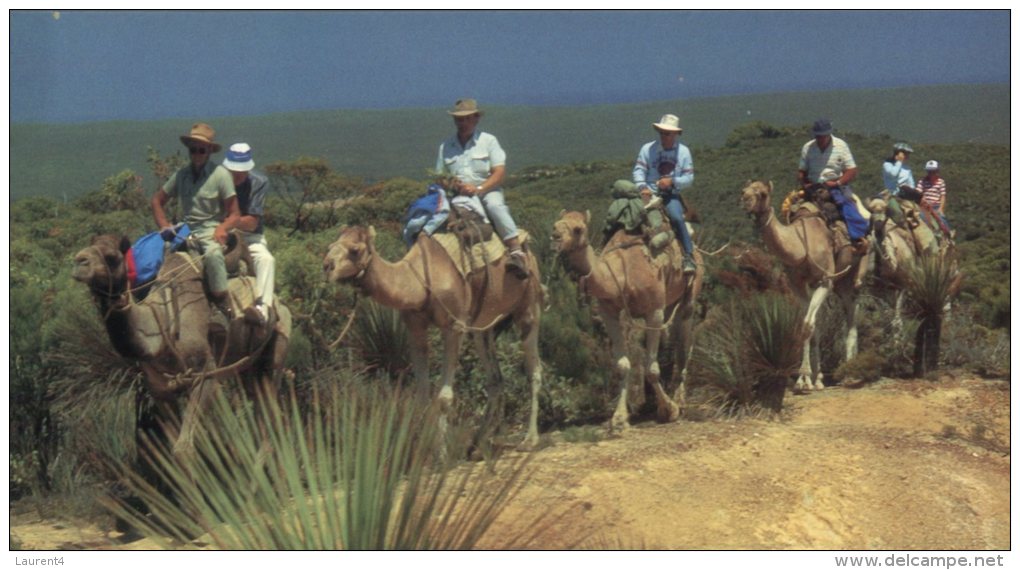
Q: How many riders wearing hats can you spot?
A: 7